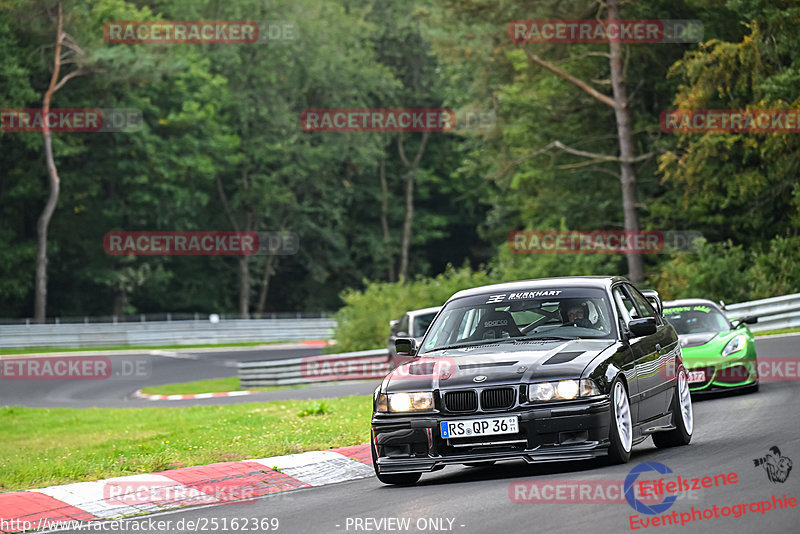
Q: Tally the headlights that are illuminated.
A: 2